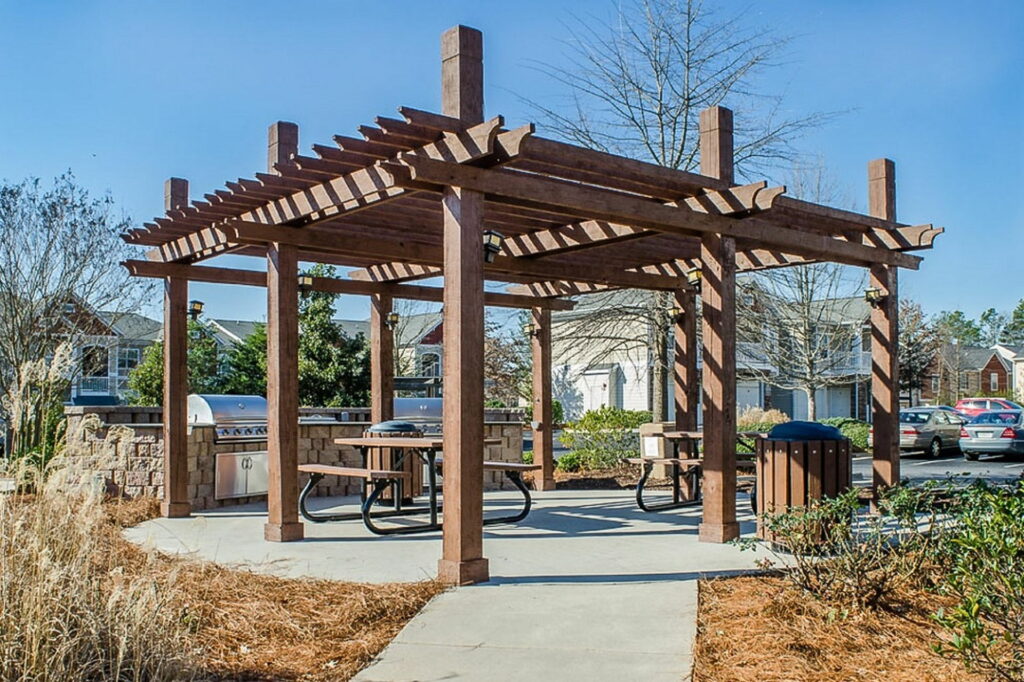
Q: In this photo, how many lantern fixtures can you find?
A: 8